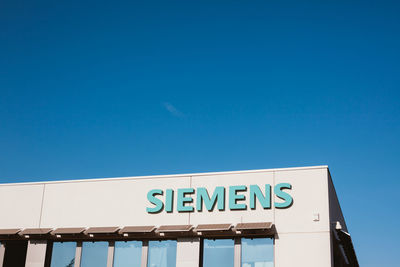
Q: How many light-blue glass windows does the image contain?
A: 6